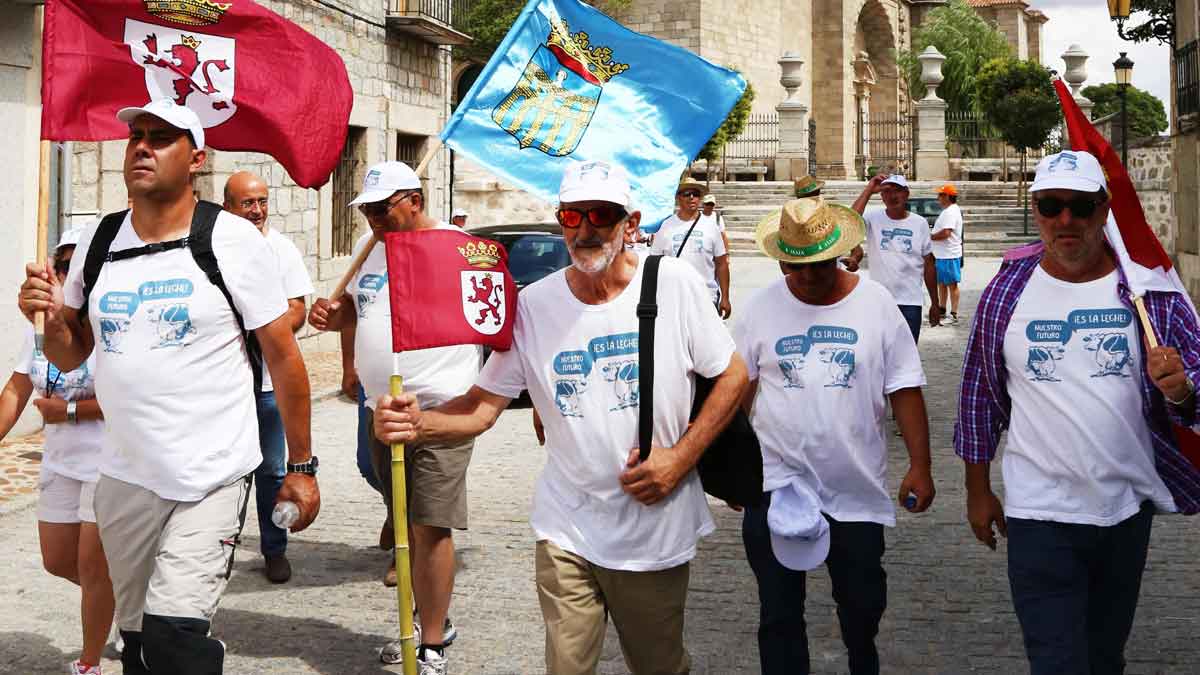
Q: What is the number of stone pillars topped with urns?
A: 3